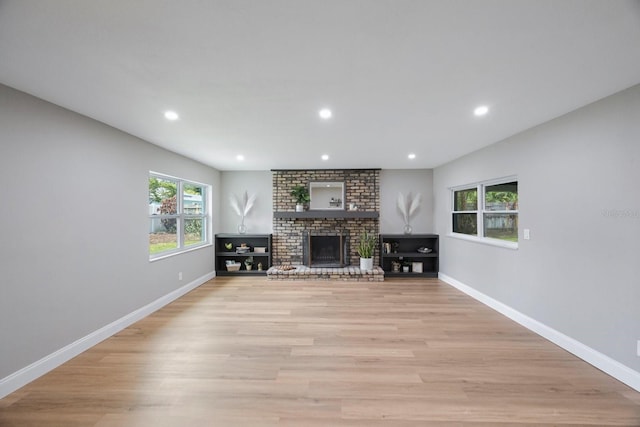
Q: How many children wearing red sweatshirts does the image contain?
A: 0